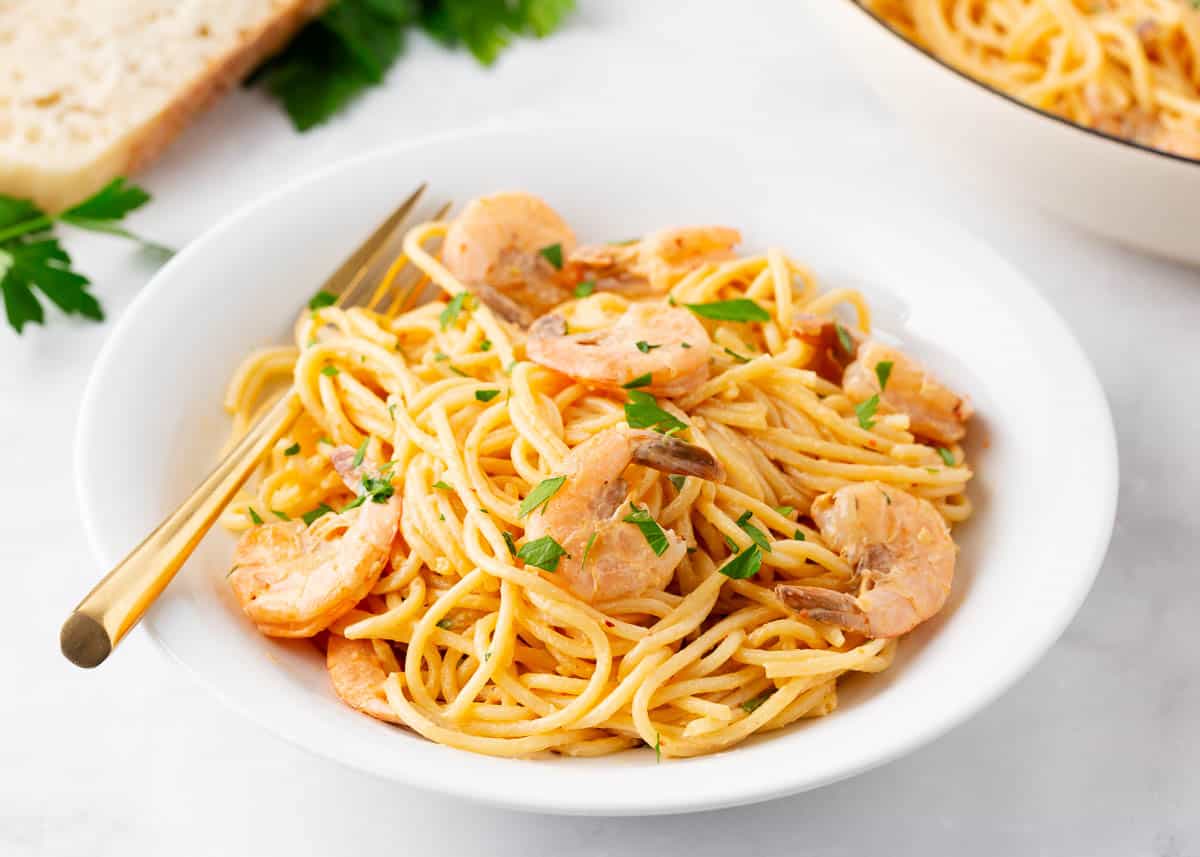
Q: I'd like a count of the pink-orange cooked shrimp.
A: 8